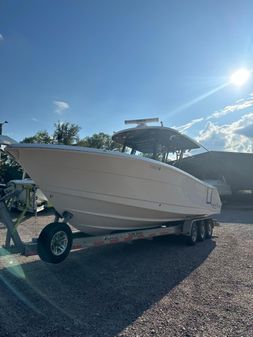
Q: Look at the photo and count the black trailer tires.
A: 4